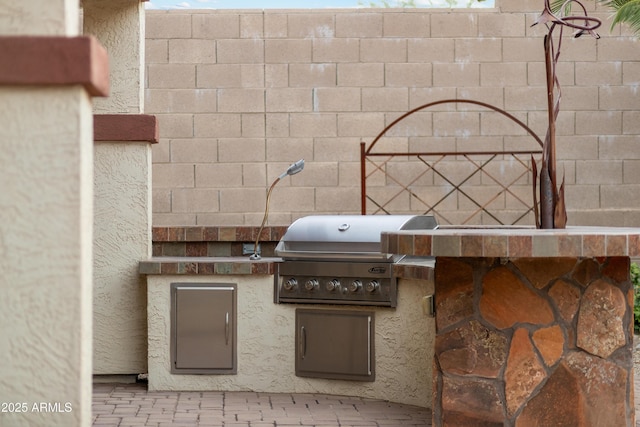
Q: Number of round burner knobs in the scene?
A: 5